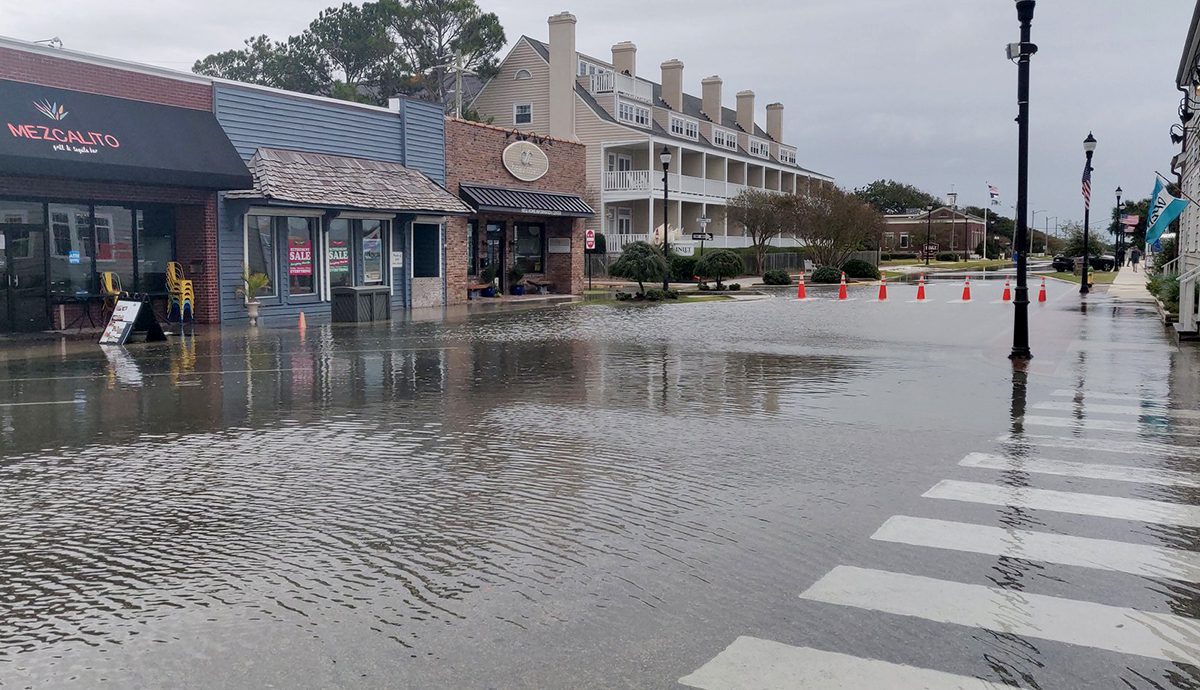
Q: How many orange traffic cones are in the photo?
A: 8